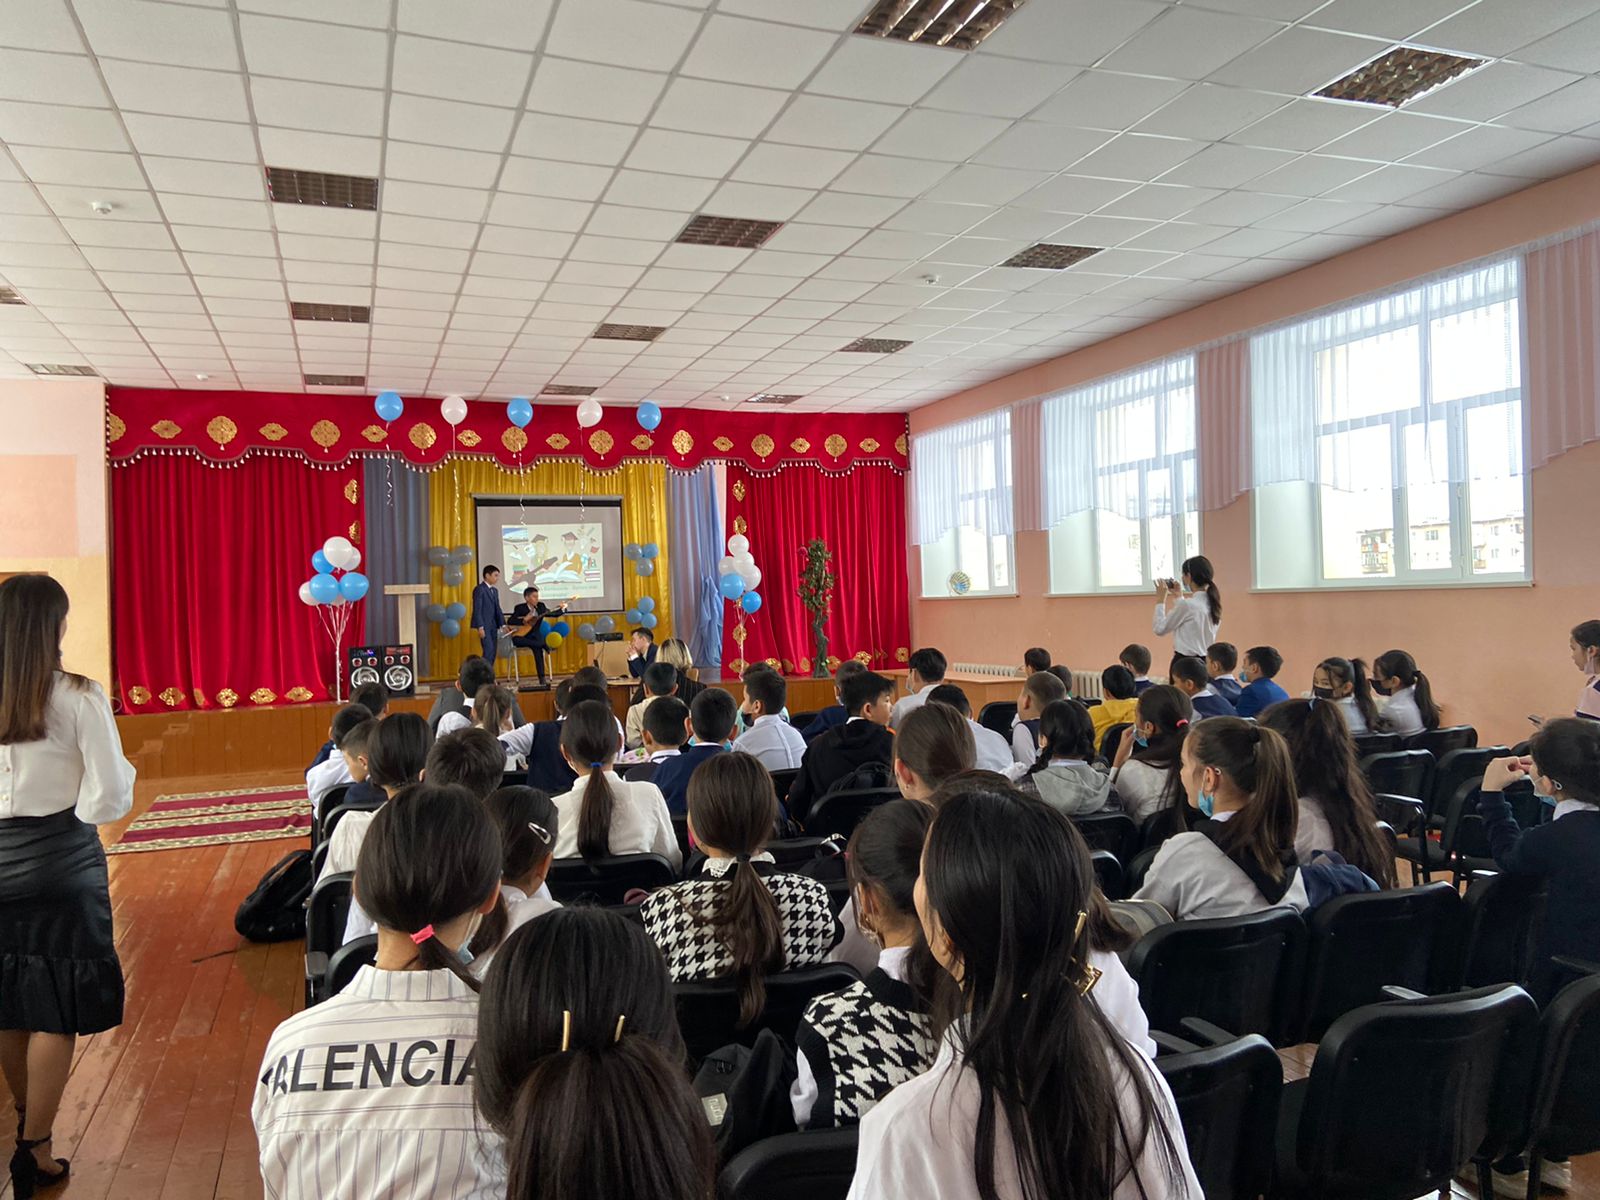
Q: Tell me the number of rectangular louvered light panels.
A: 13